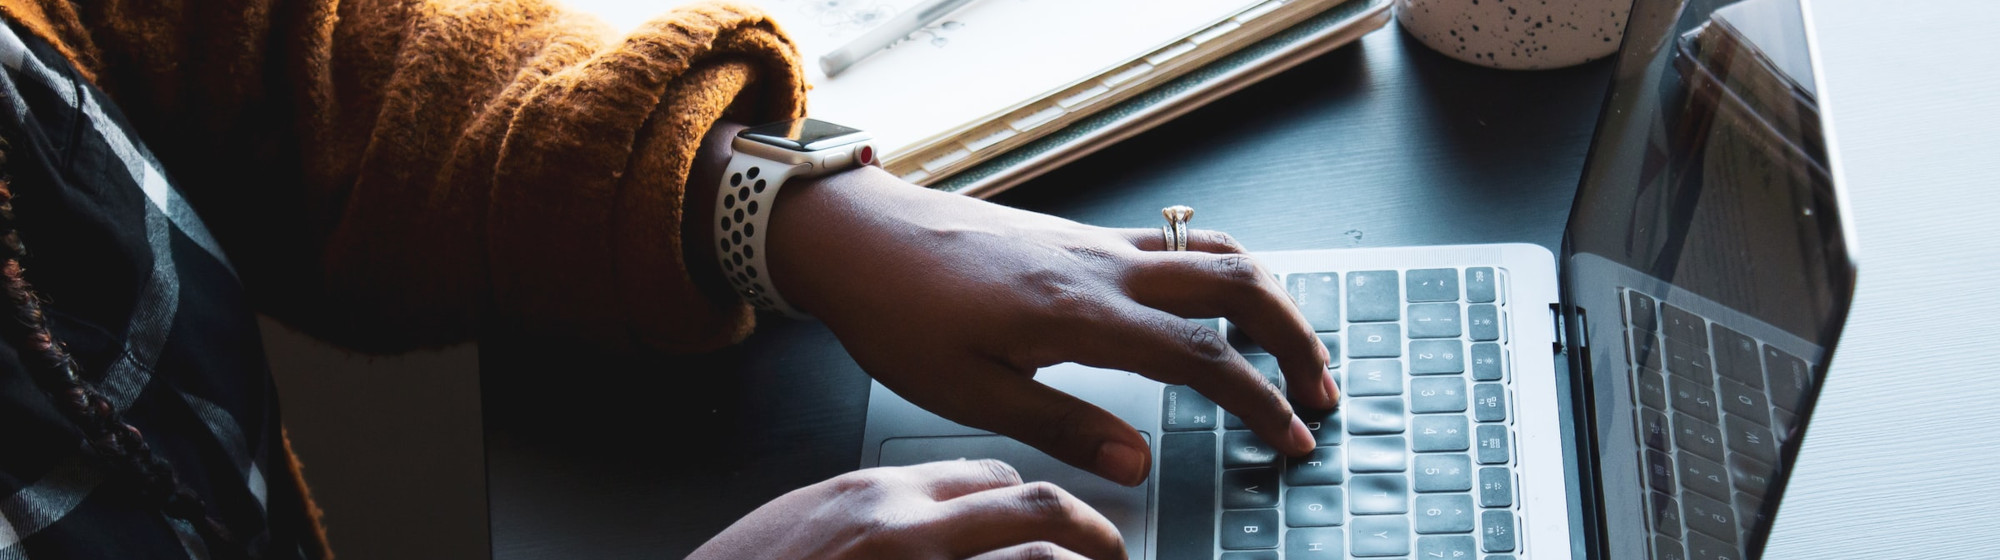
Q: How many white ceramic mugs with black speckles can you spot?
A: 1